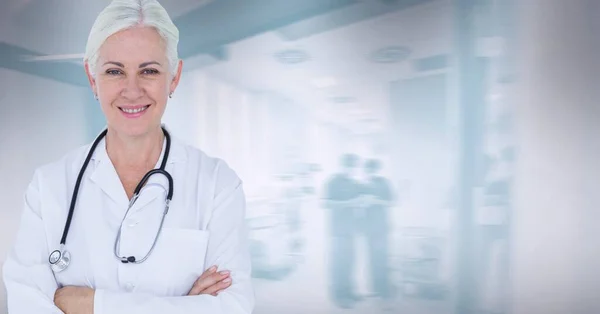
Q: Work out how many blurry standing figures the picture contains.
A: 2